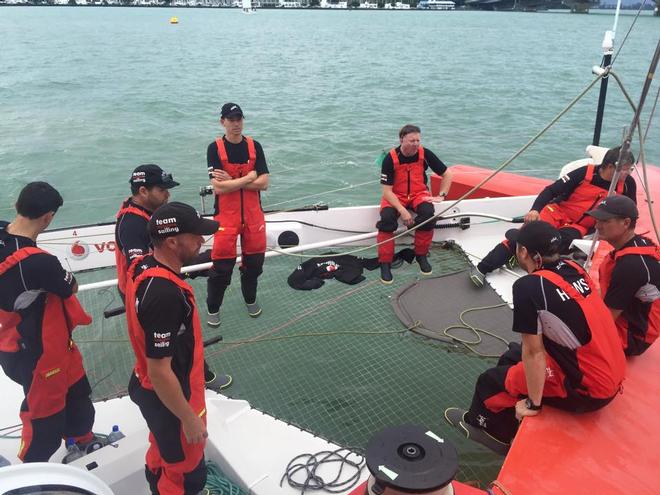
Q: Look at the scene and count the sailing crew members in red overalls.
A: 8